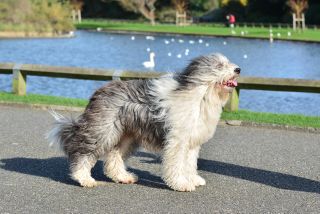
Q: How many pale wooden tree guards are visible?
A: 3